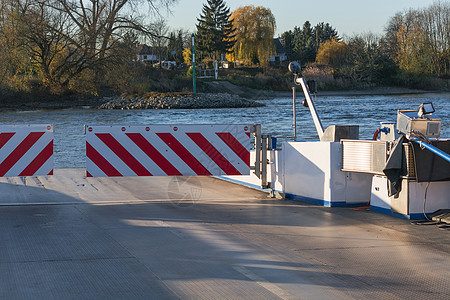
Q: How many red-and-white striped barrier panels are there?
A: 2